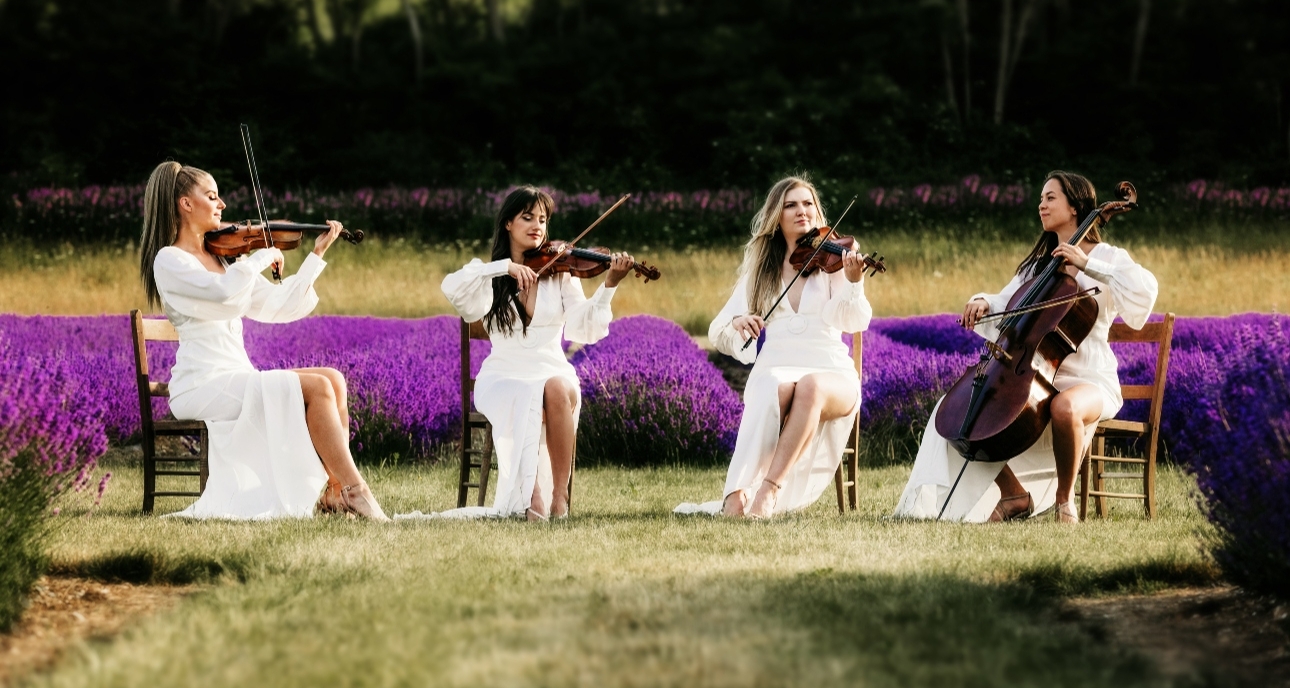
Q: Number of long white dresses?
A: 4